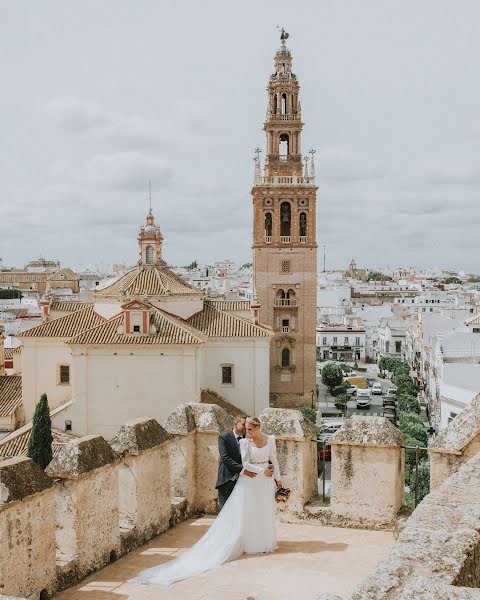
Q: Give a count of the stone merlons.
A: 7